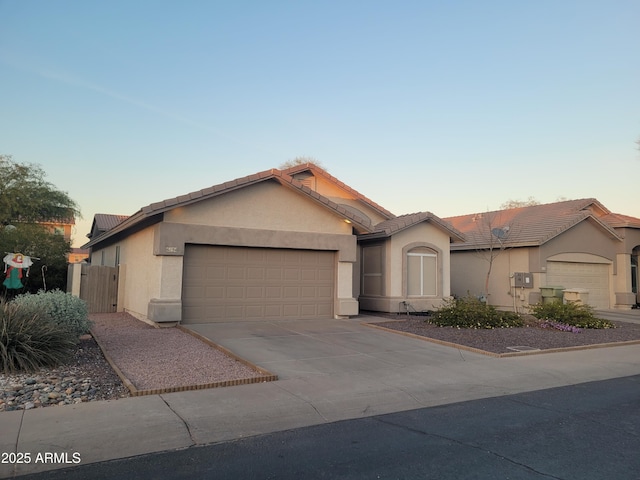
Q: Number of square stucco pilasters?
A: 2